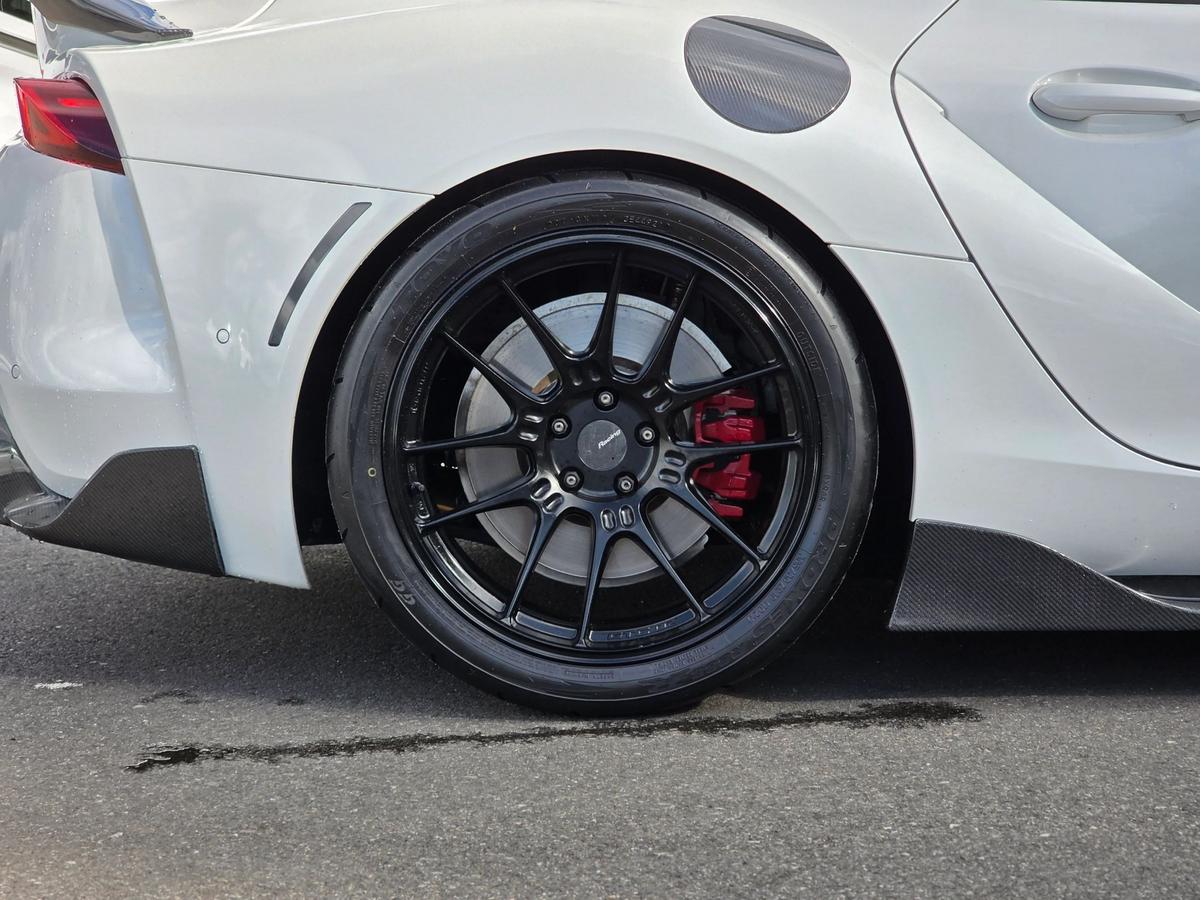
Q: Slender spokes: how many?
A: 12